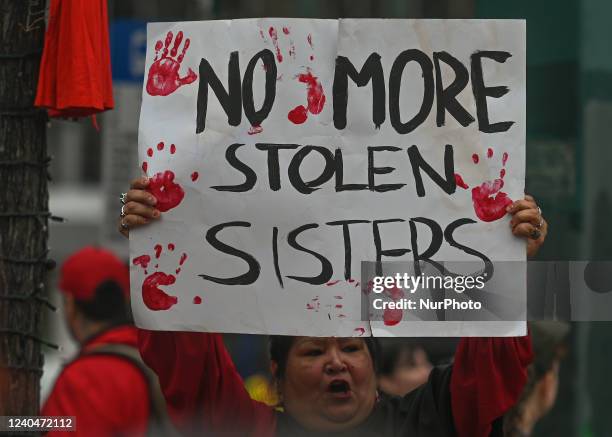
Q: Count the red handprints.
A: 6